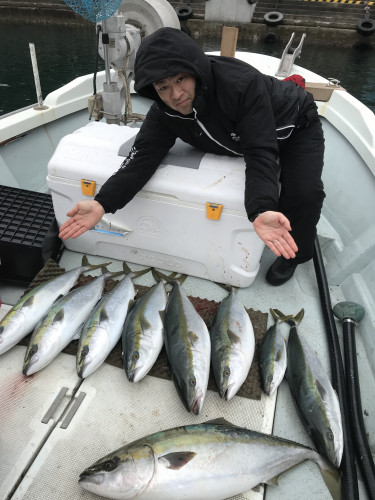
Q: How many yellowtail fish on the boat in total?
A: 9